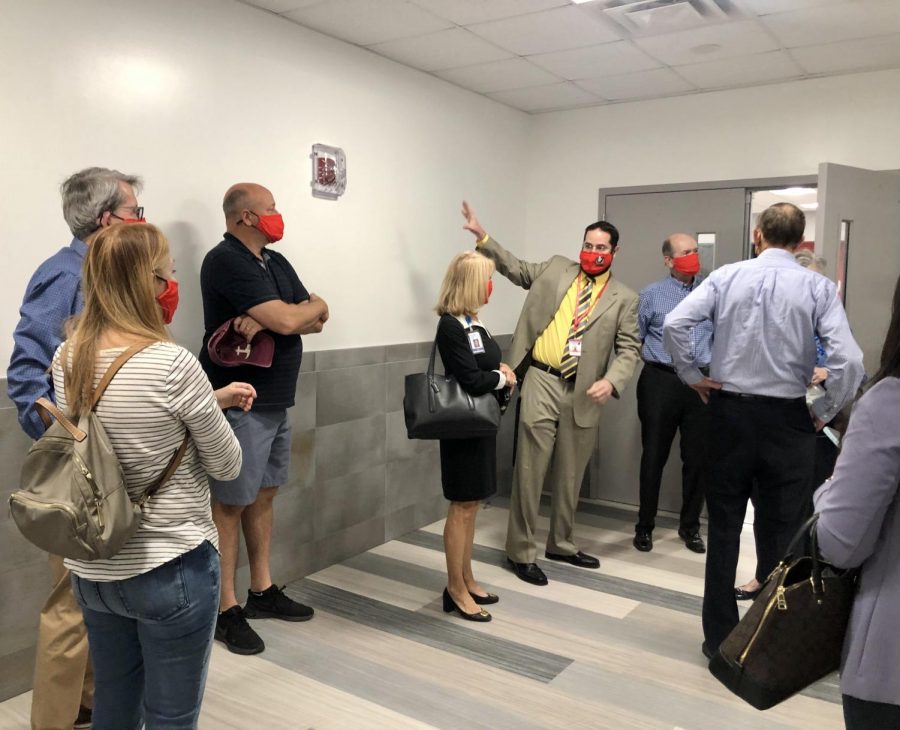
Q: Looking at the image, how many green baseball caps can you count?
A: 0